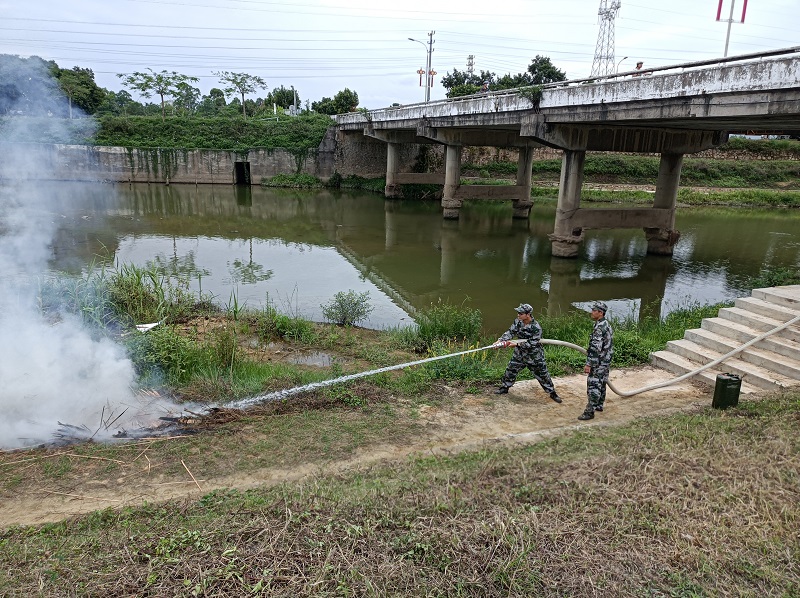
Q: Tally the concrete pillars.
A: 5